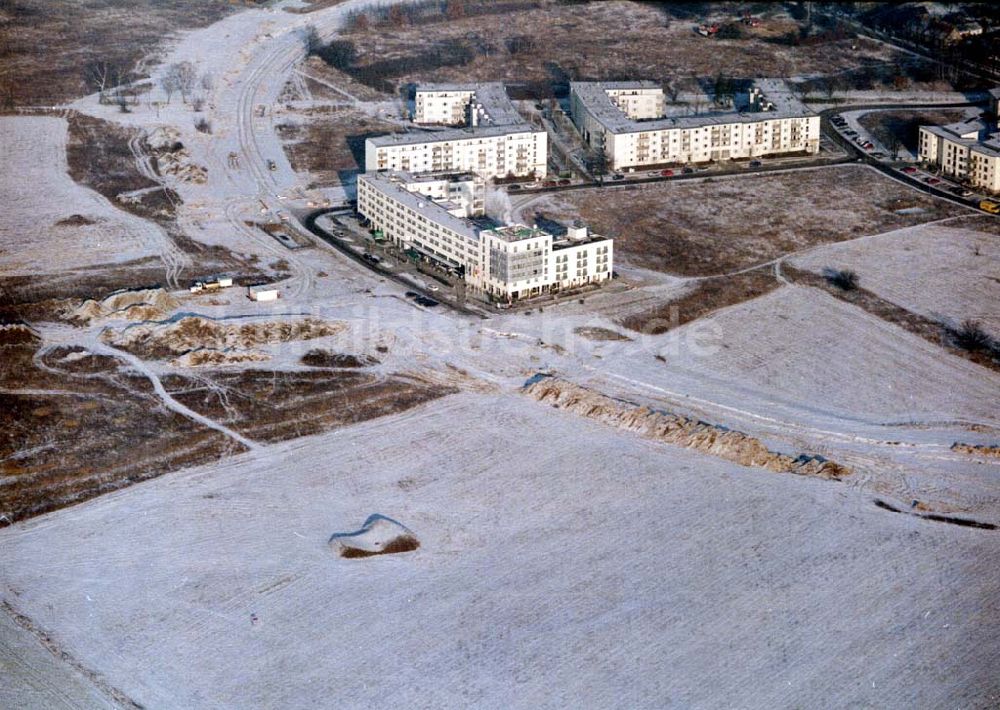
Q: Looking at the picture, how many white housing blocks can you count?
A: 4